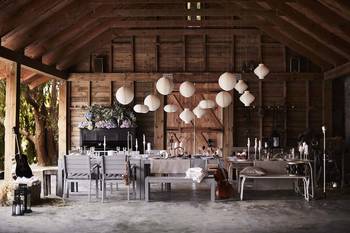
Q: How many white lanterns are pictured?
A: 14